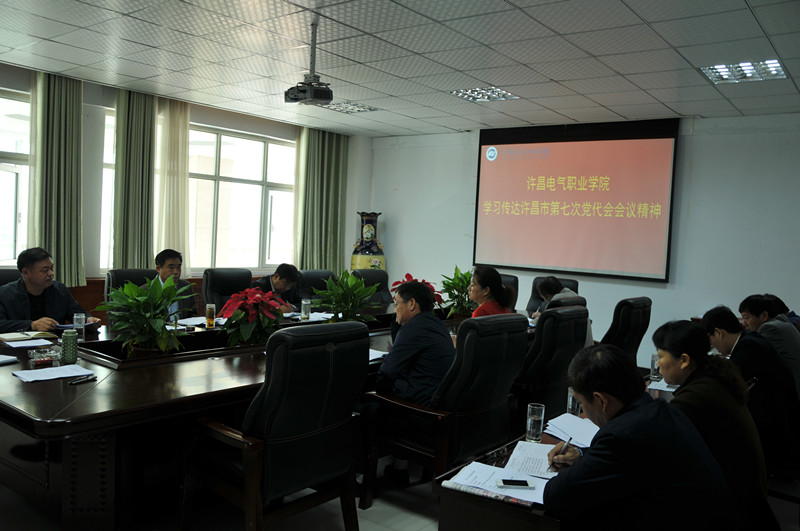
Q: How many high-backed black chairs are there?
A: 12